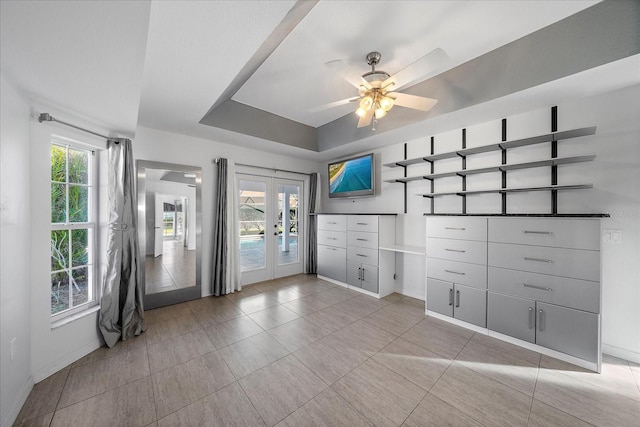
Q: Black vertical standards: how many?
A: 5